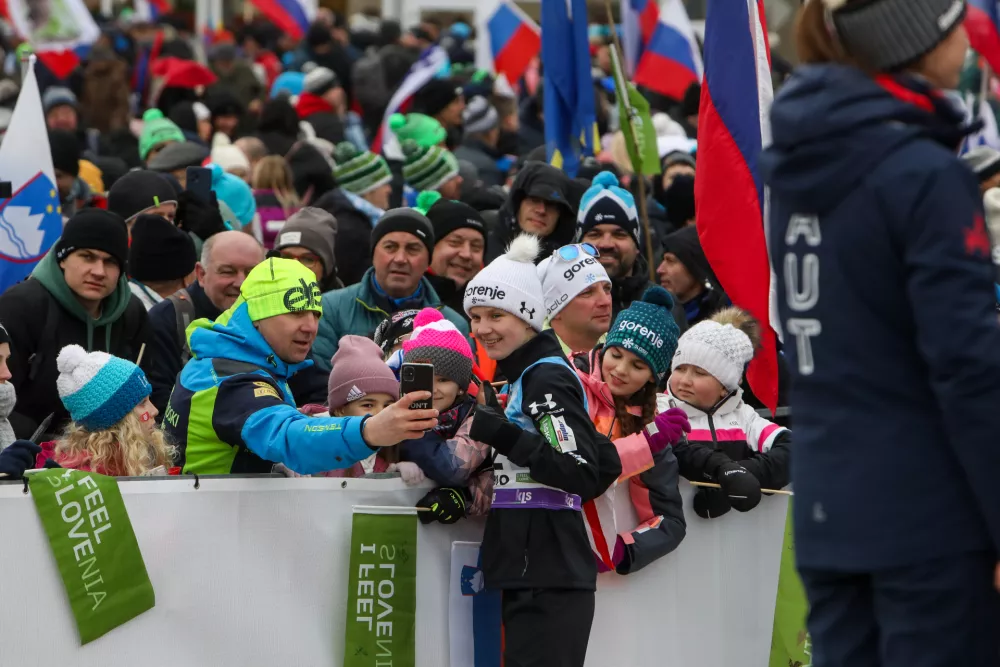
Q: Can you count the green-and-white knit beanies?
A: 2